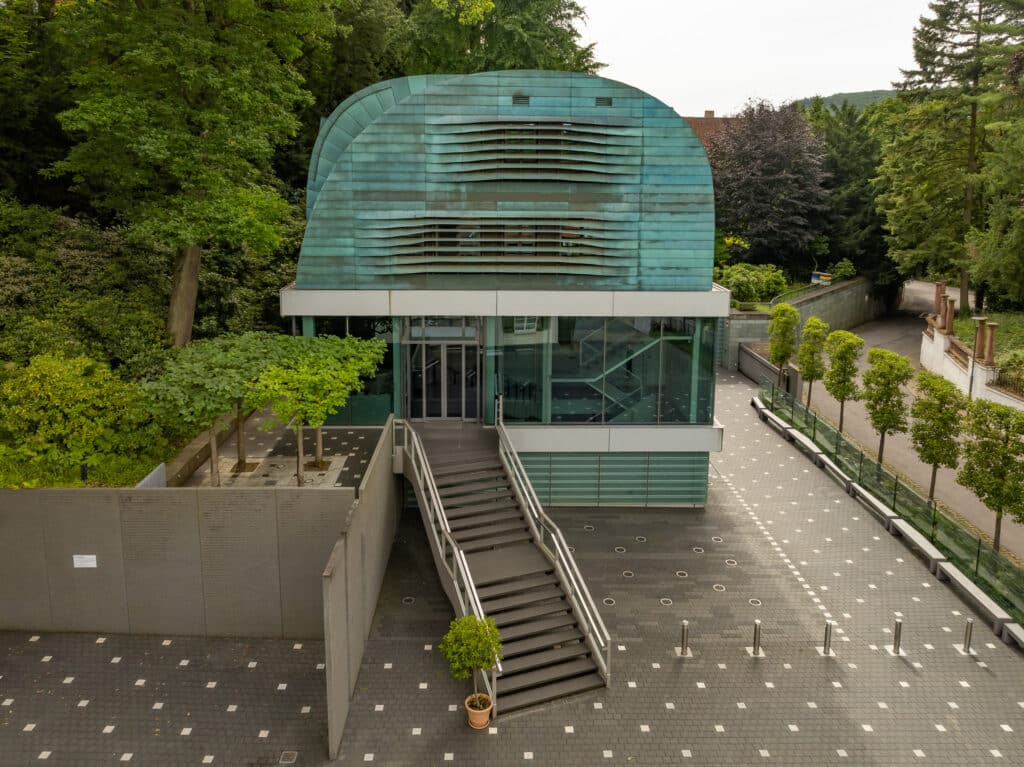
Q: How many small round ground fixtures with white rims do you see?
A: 14